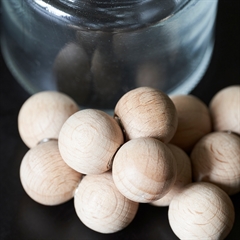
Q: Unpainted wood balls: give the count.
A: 11